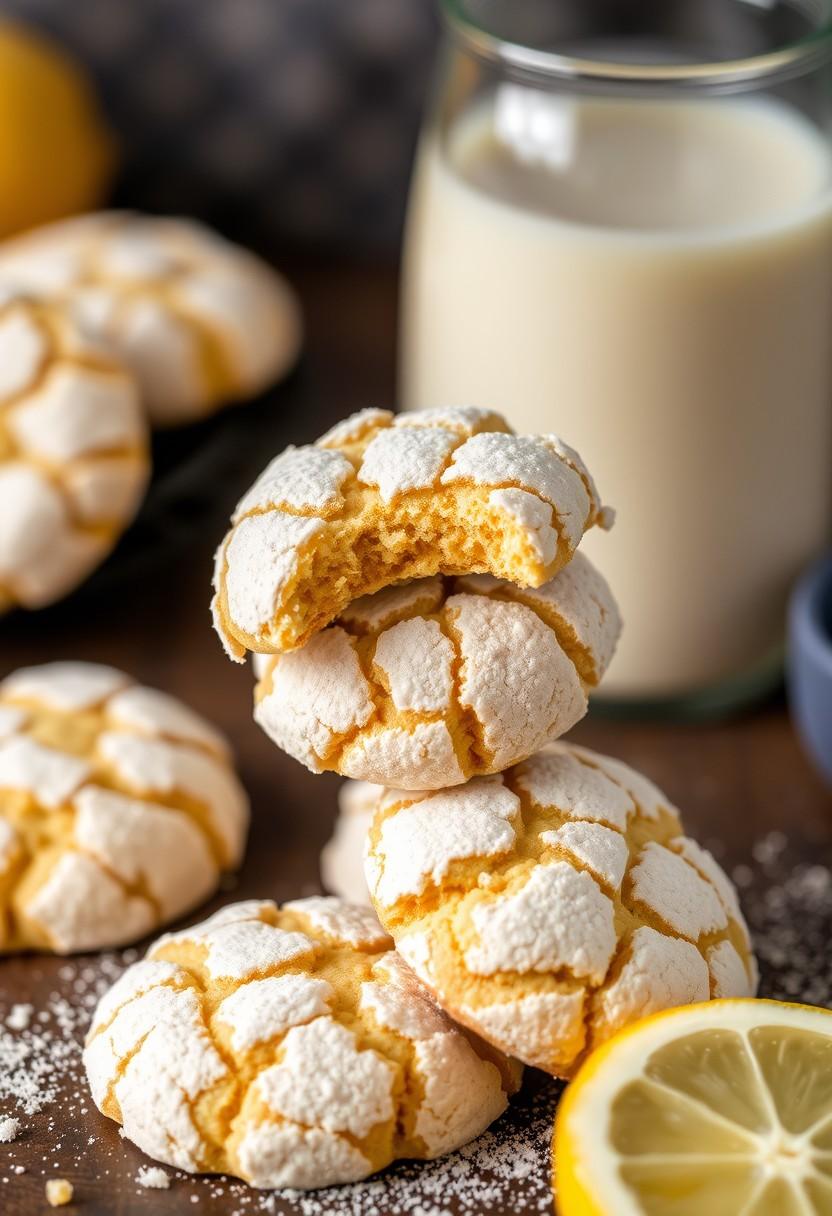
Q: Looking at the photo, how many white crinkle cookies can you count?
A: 8